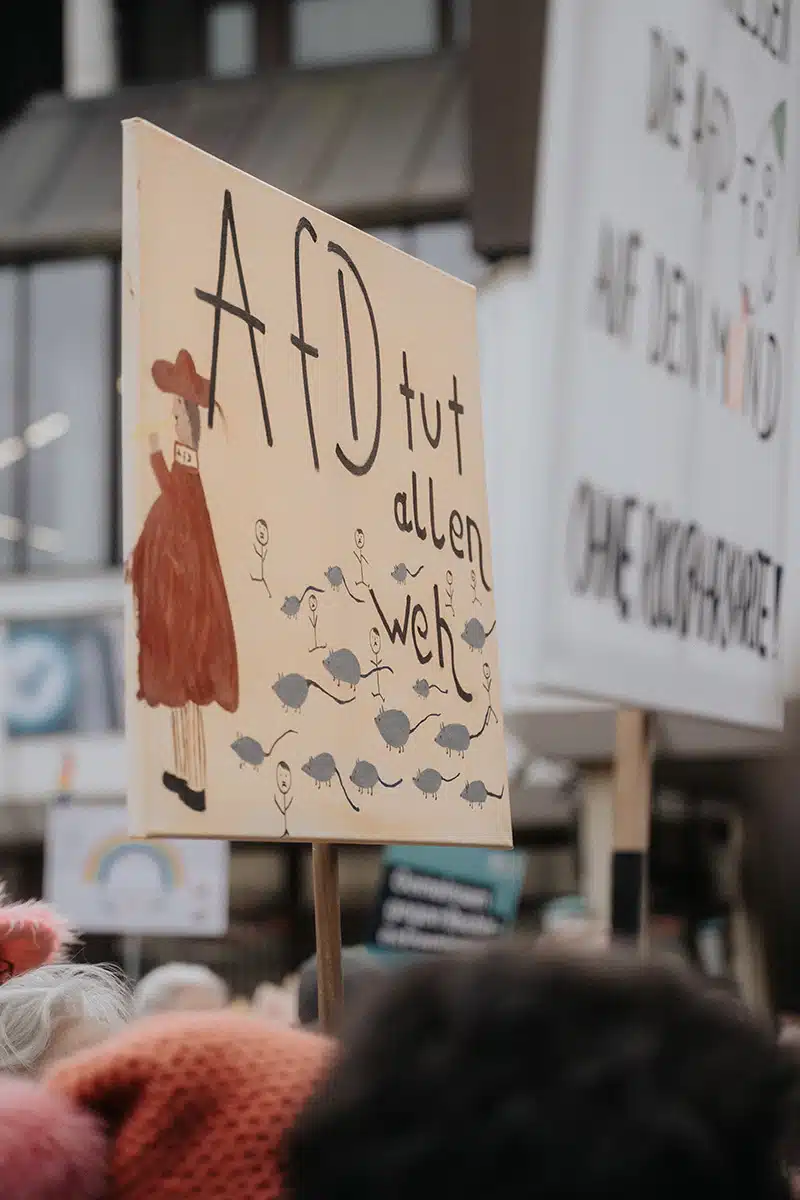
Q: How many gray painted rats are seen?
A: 14